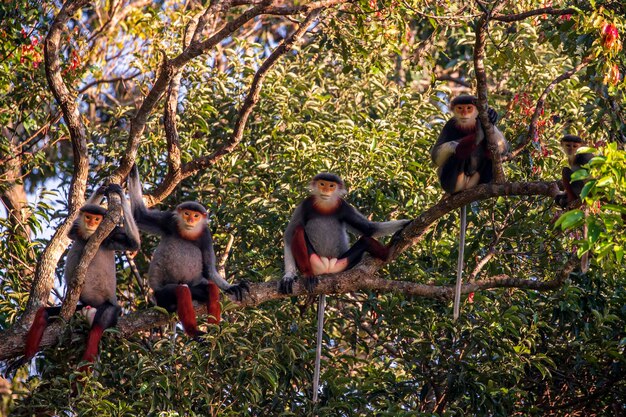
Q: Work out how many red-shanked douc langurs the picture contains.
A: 5